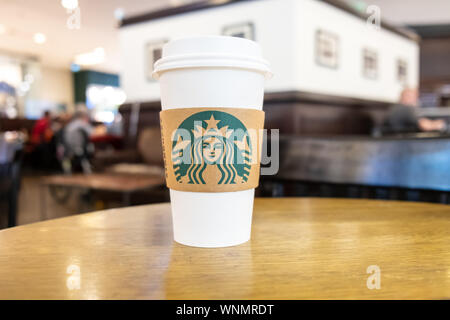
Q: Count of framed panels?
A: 5